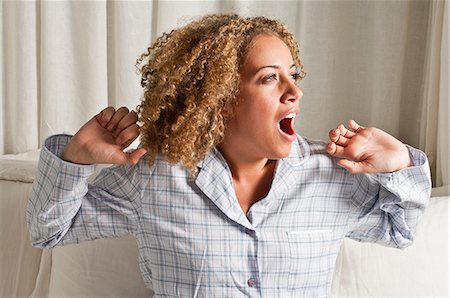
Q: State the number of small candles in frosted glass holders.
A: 0